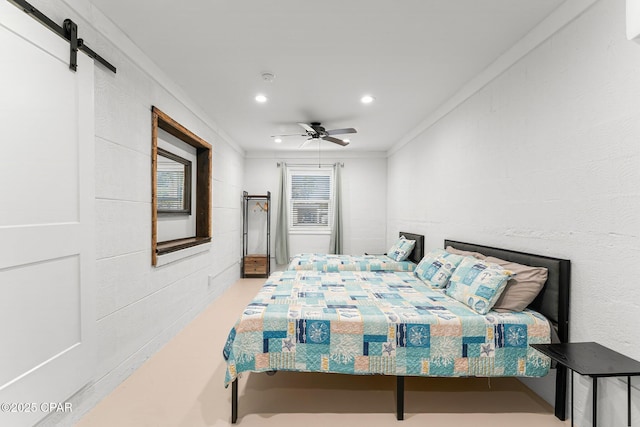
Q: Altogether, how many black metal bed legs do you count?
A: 3